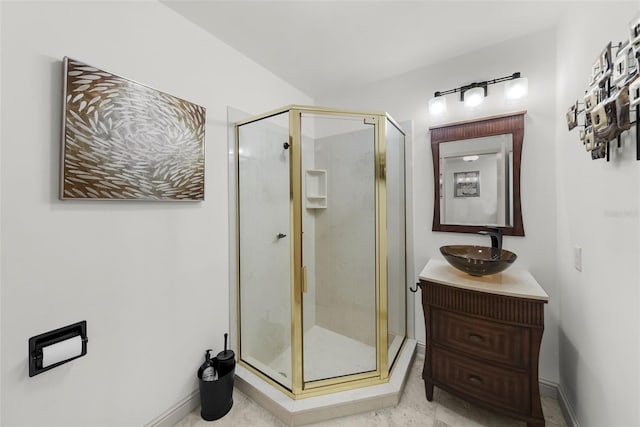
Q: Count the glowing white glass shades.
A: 3